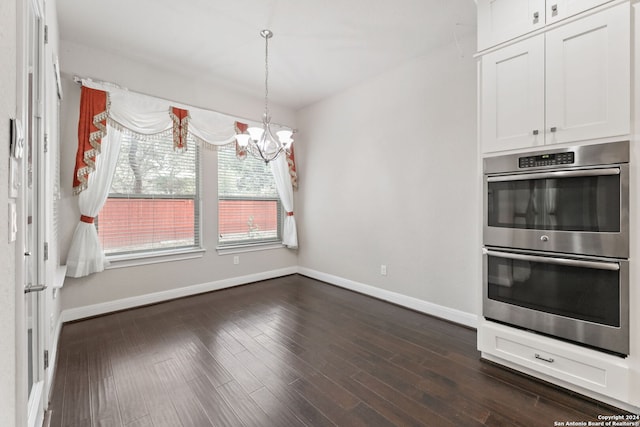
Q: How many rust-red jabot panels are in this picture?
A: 4